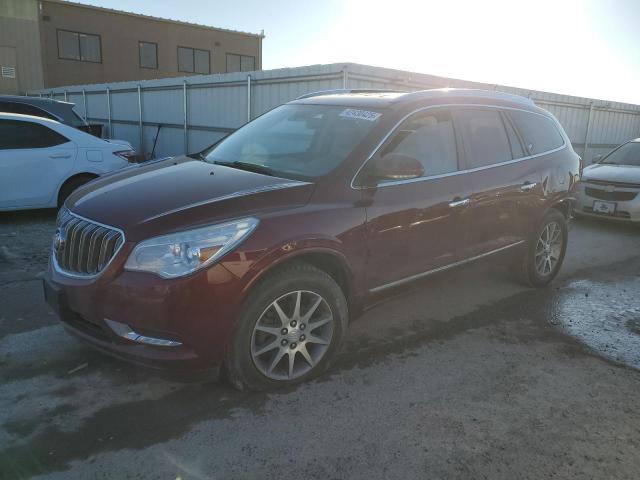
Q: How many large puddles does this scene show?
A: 1